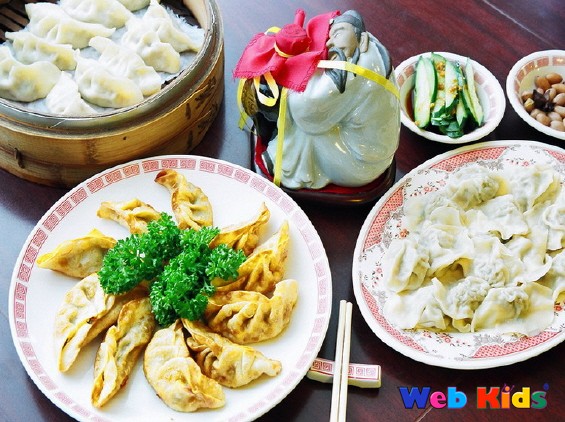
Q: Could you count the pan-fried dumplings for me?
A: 10